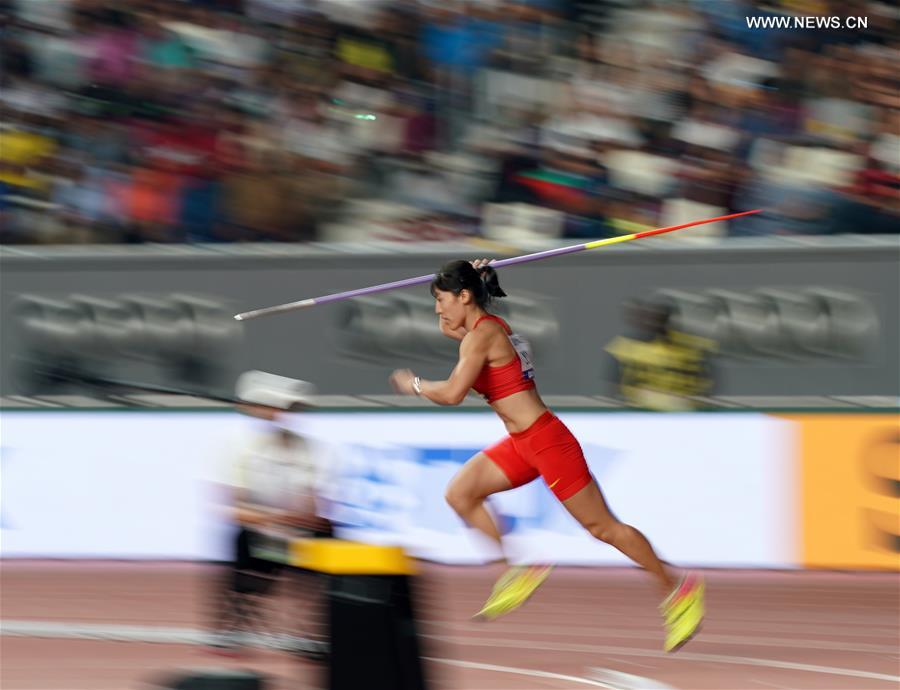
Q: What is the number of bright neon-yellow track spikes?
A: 2